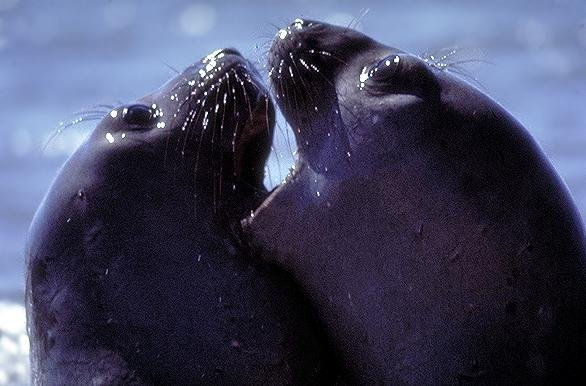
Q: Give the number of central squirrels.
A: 0